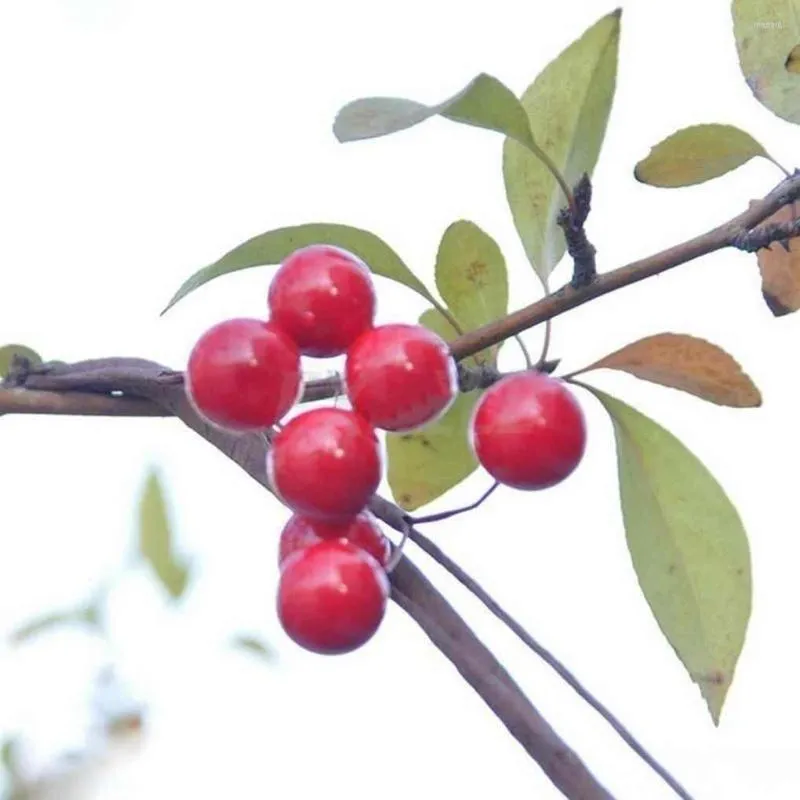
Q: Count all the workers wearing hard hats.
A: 0